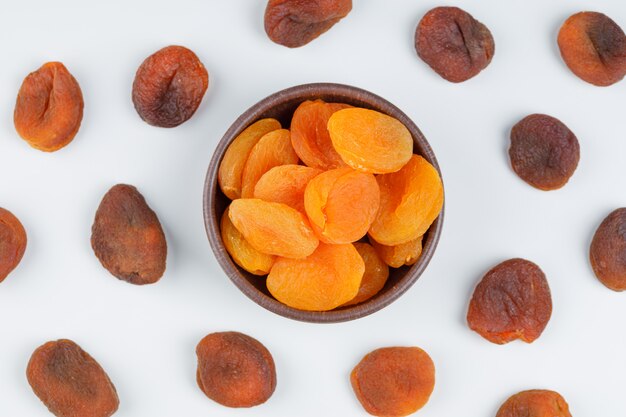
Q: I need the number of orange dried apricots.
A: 12